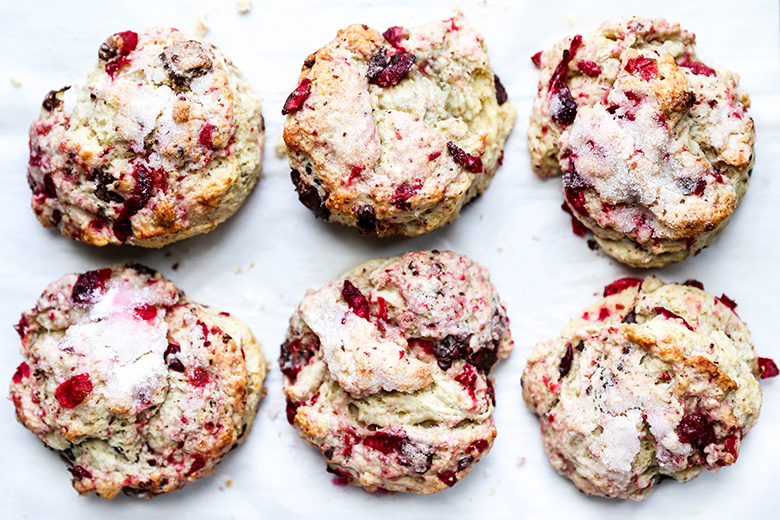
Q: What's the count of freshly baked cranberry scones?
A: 6